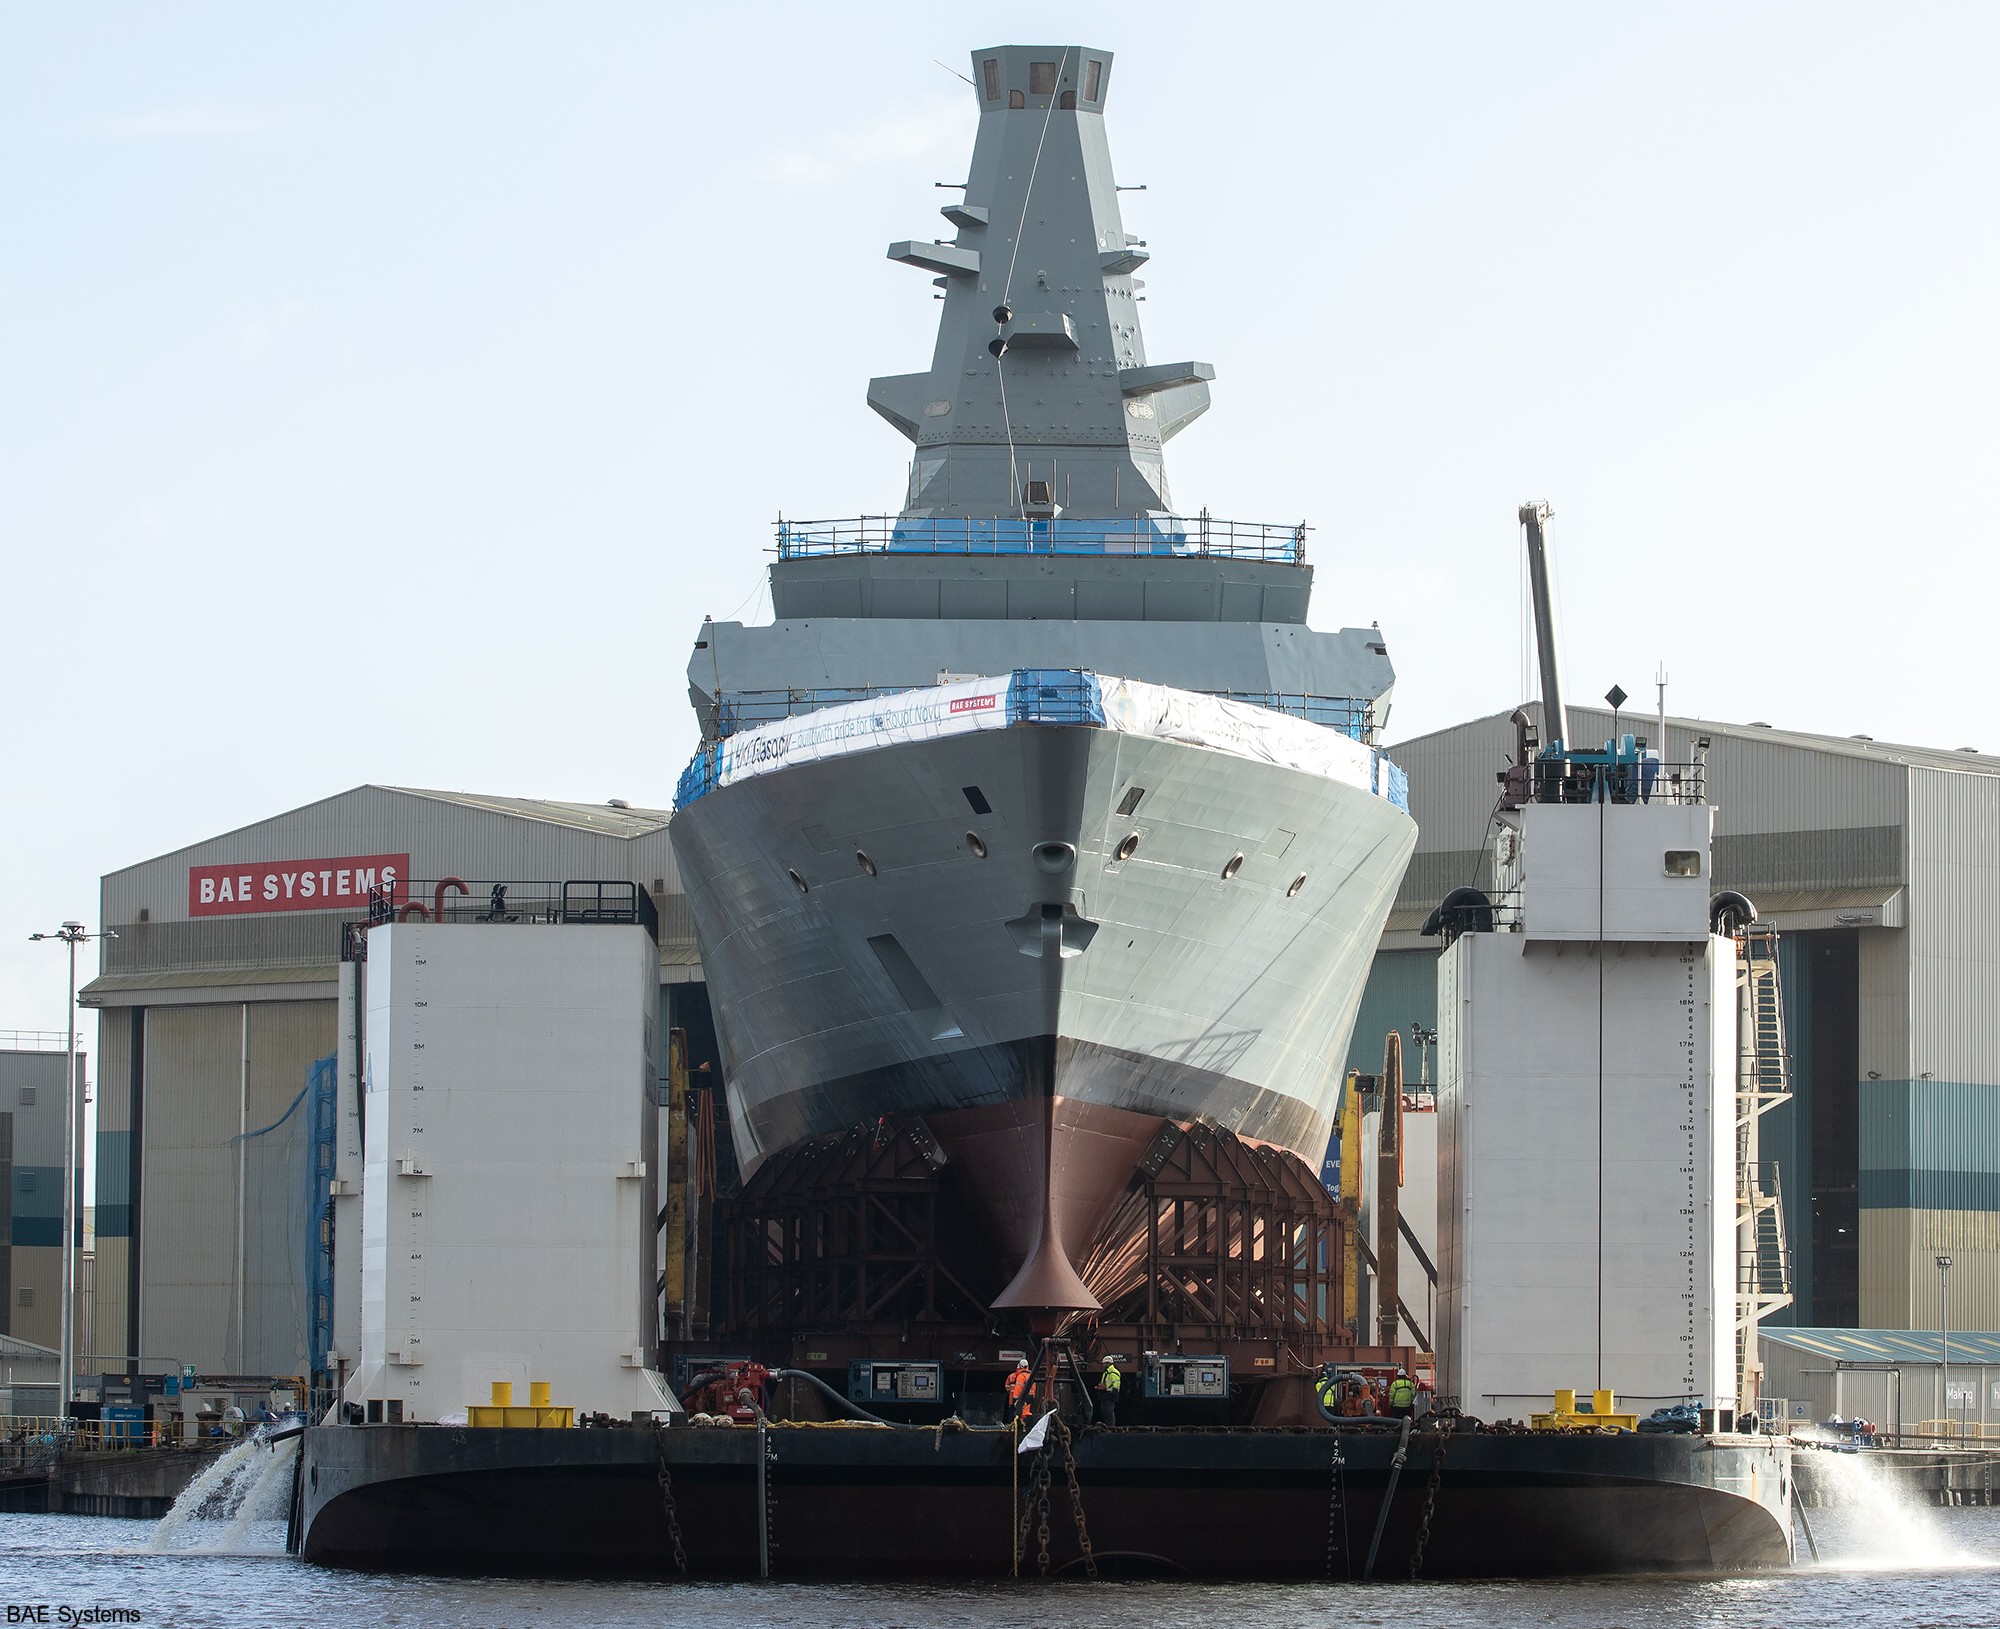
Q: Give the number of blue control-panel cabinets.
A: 4